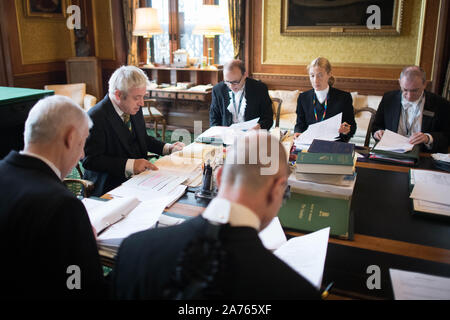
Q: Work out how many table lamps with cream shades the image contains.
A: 2